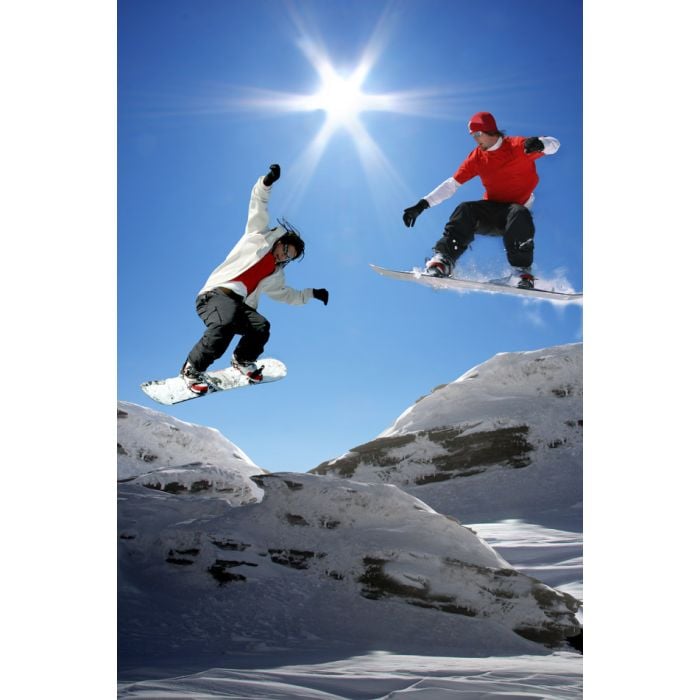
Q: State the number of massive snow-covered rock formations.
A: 3